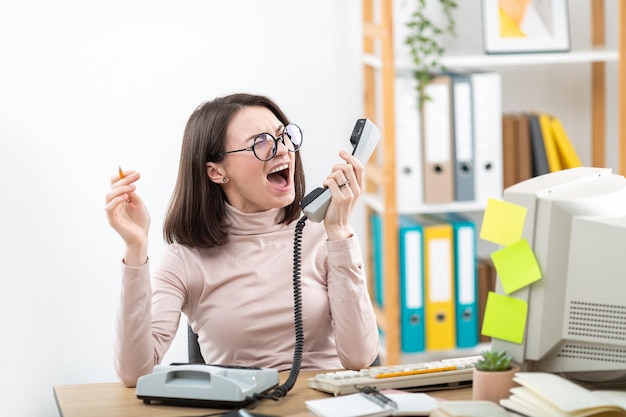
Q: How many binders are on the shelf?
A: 7